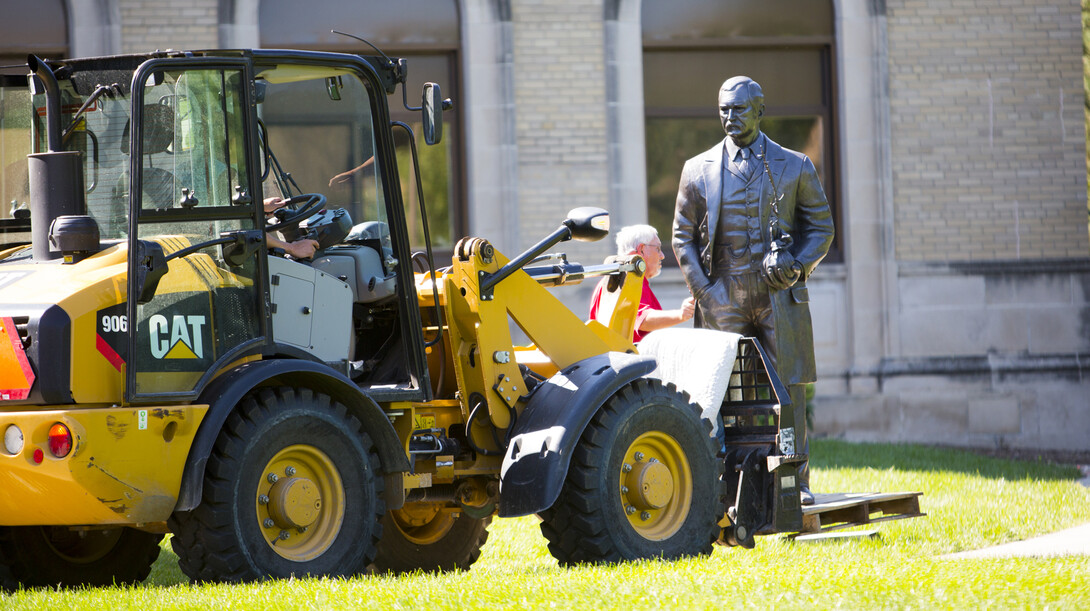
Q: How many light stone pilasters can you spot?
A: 5